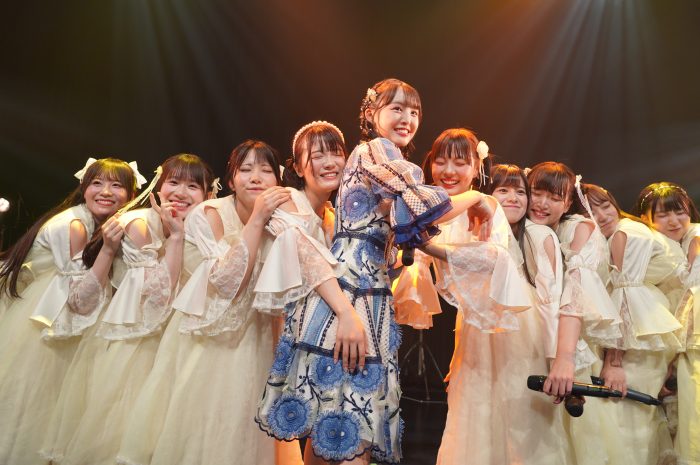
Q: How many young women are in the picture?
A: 10